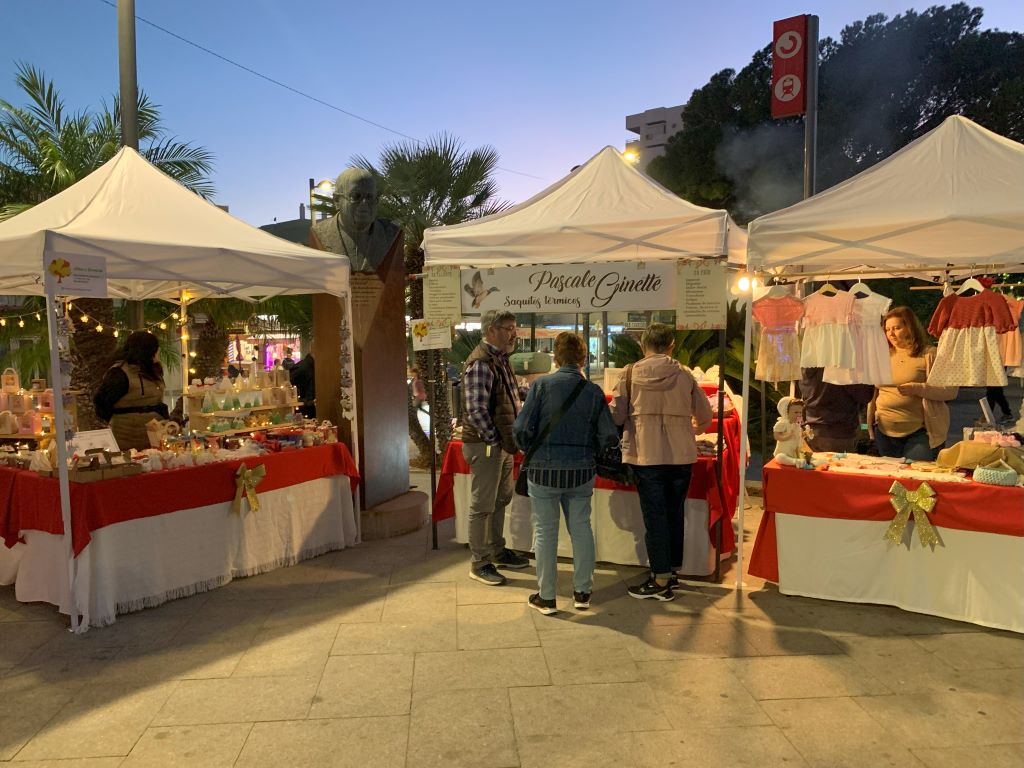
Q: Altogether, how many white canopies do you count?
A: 3